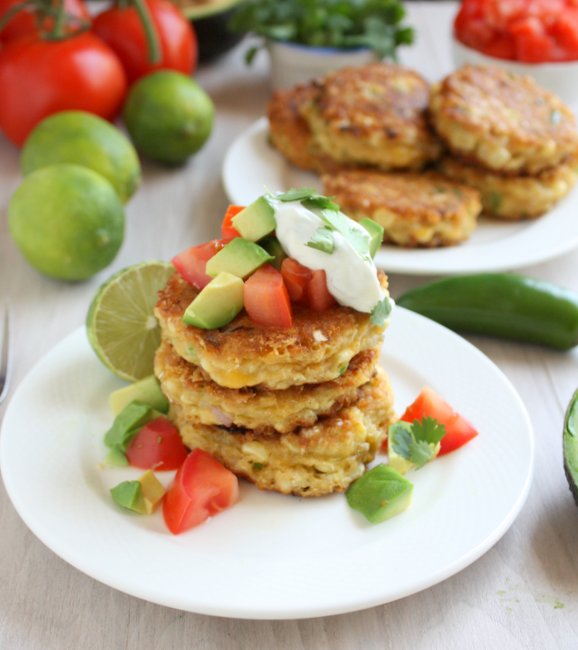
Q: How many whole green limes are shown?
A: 3